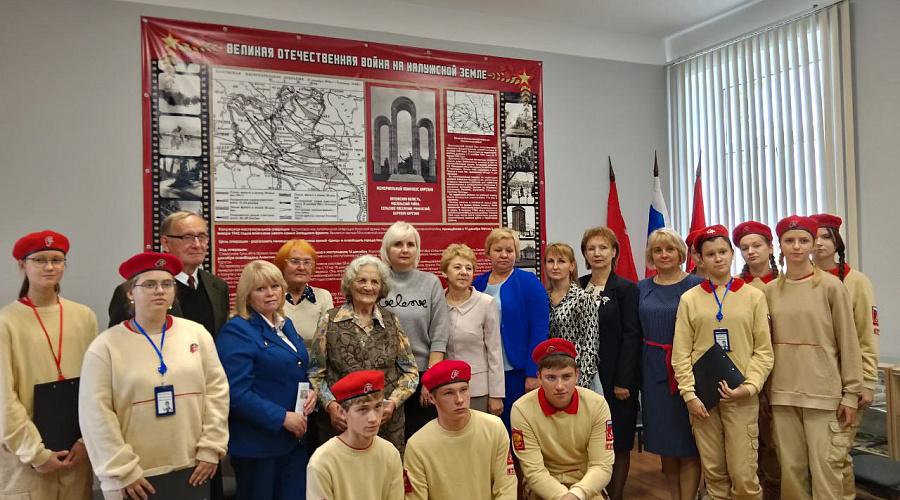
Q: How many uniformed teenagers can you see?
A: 10